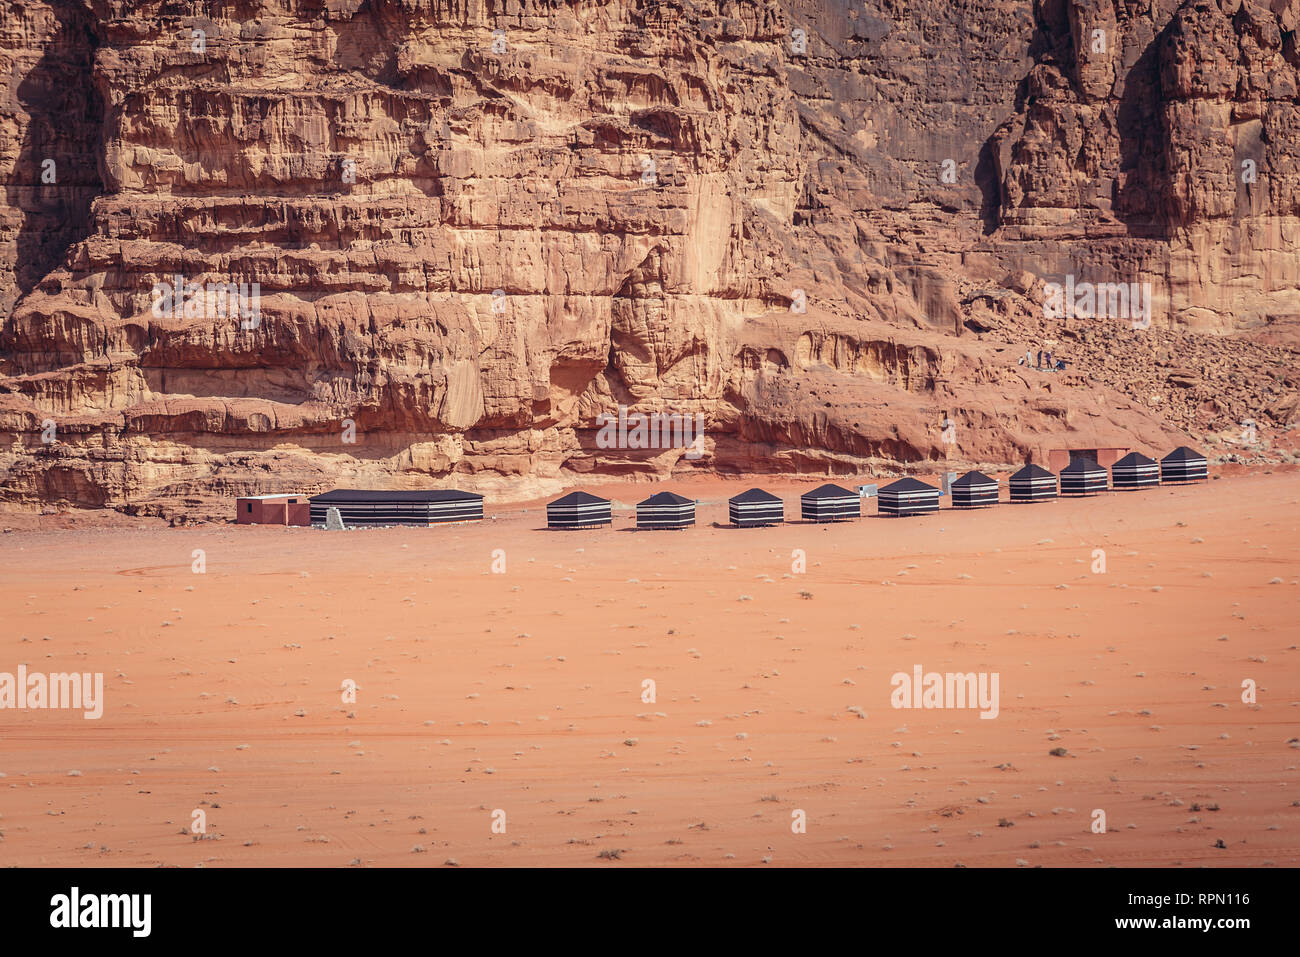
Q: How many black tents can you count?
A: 11